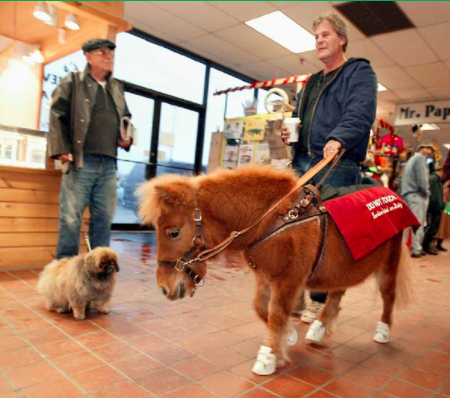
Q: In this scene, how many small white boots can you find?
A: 4